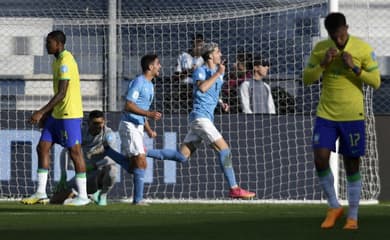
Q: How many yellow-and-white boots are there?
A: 2